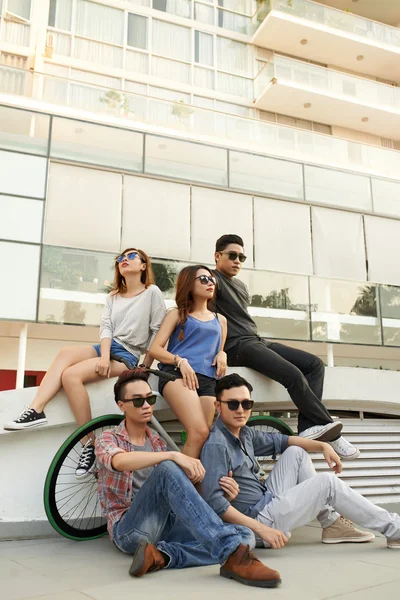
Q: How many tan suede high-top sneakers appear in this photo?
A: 2